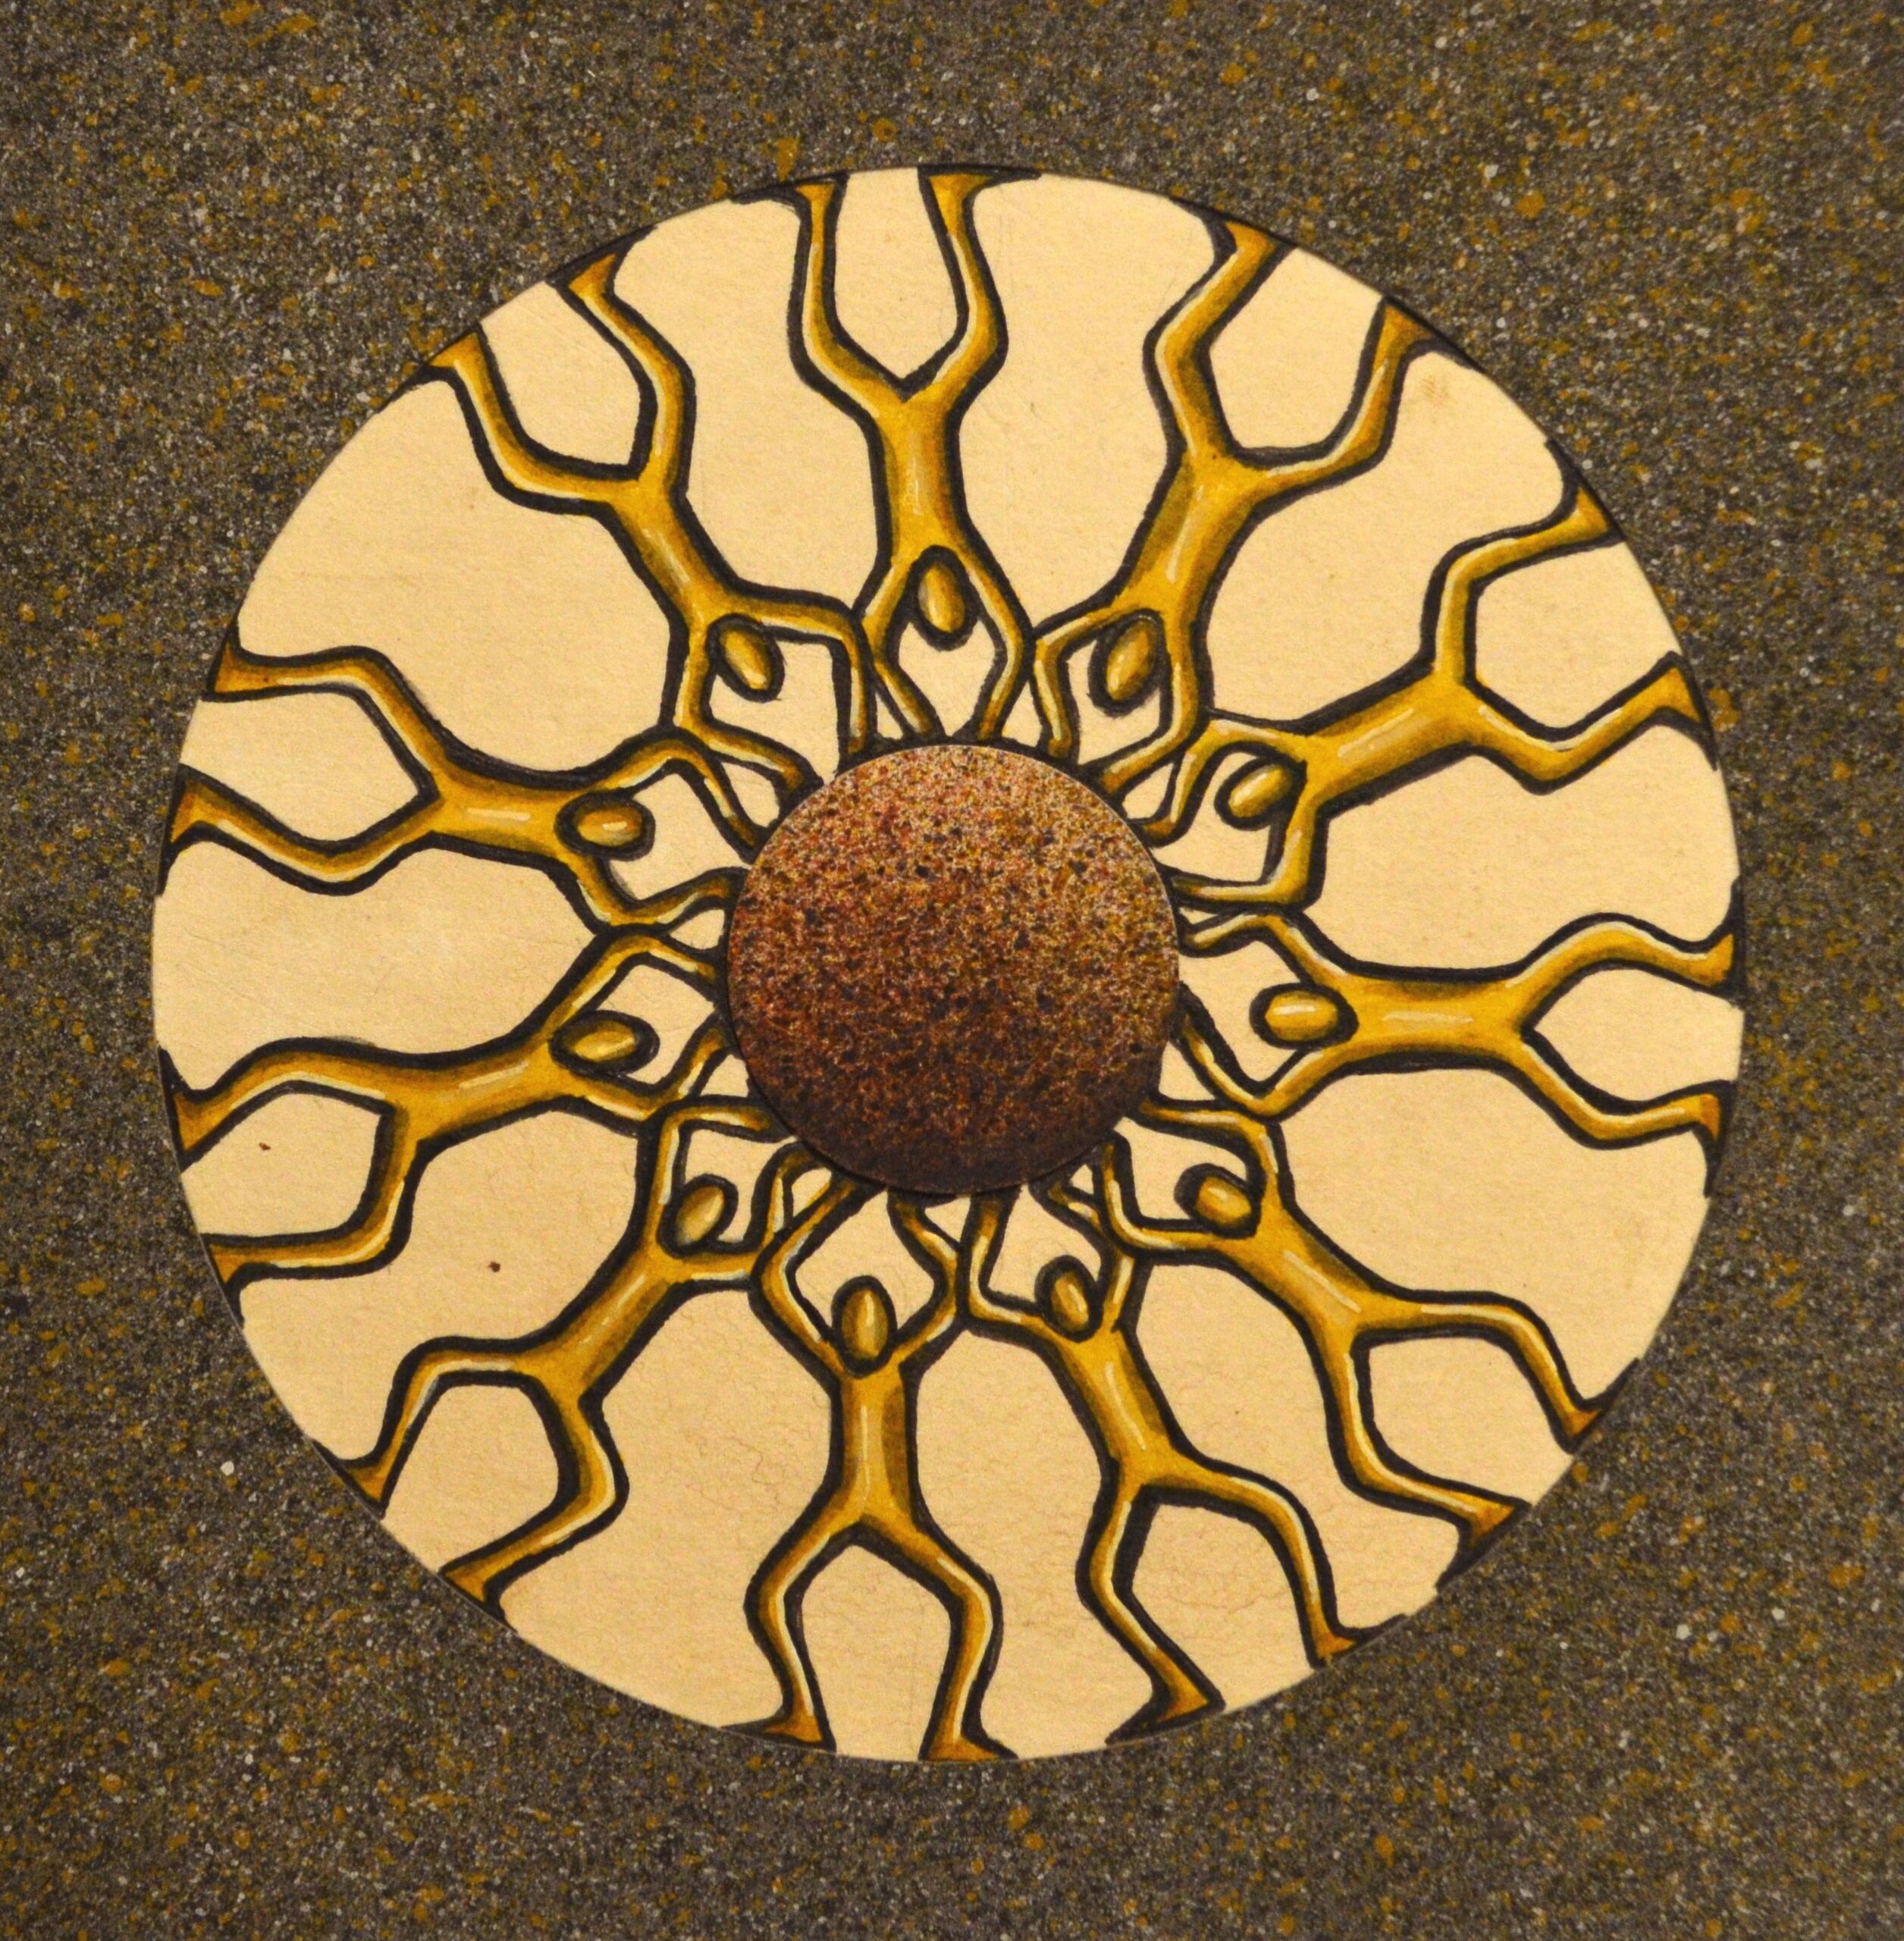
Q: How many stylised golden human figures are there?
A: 11